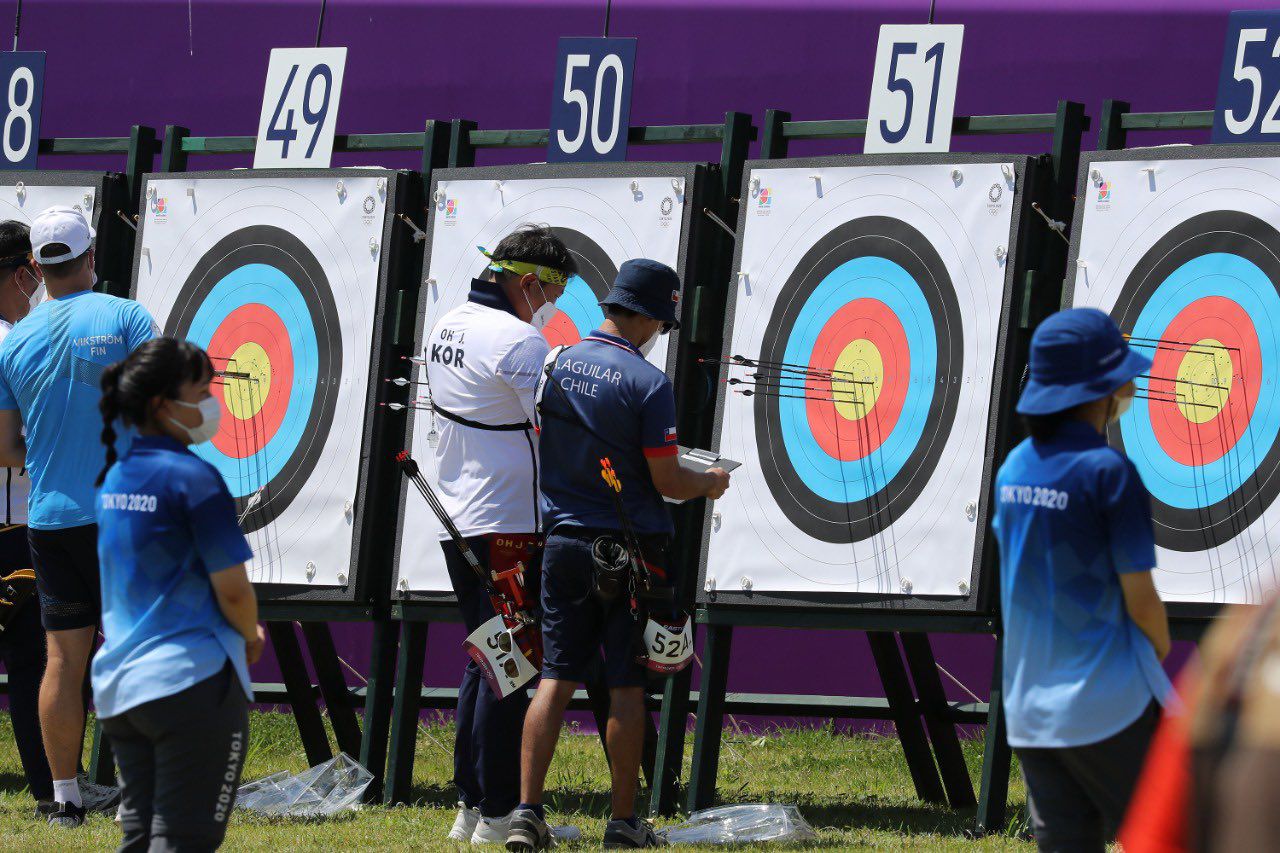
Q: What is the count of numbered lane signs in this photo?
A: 5